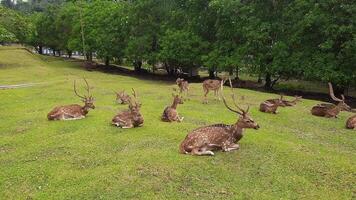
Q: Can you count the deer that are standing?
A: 2